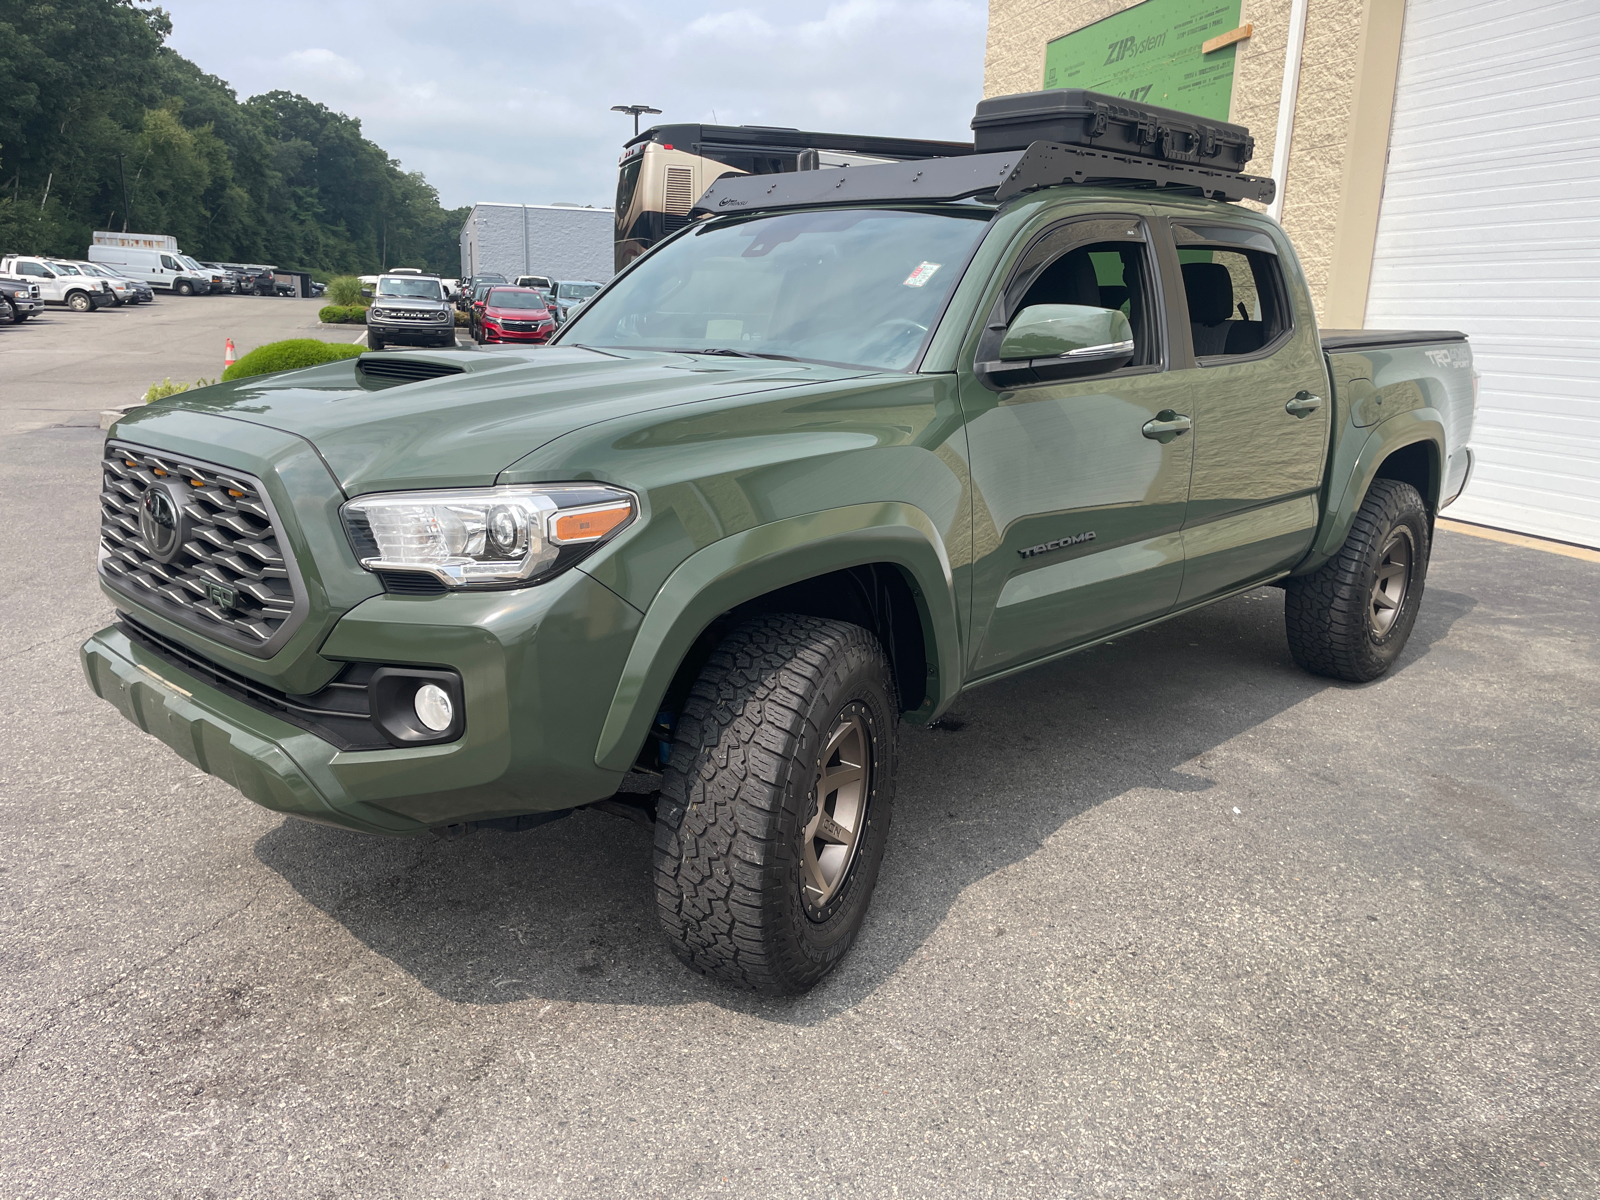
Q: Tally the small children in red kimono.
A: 0